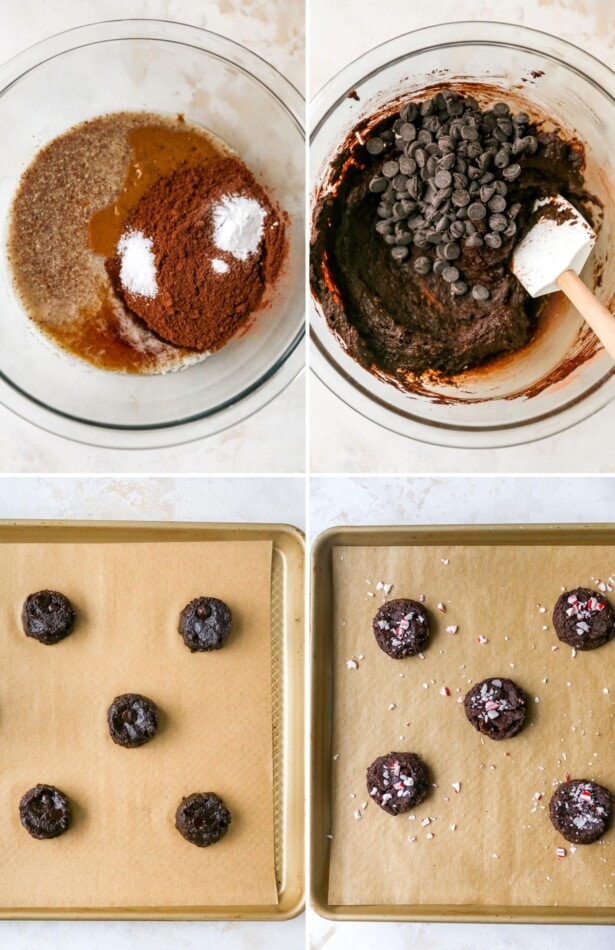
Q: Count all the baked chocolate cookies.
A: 5